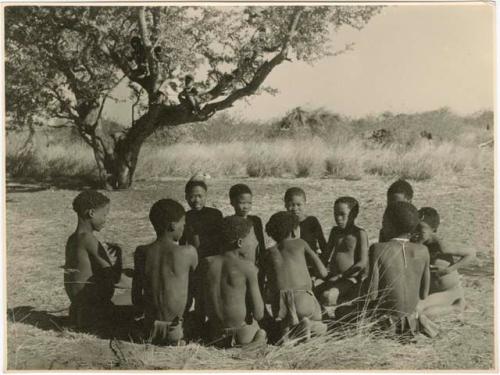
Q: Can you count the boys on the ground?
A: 11